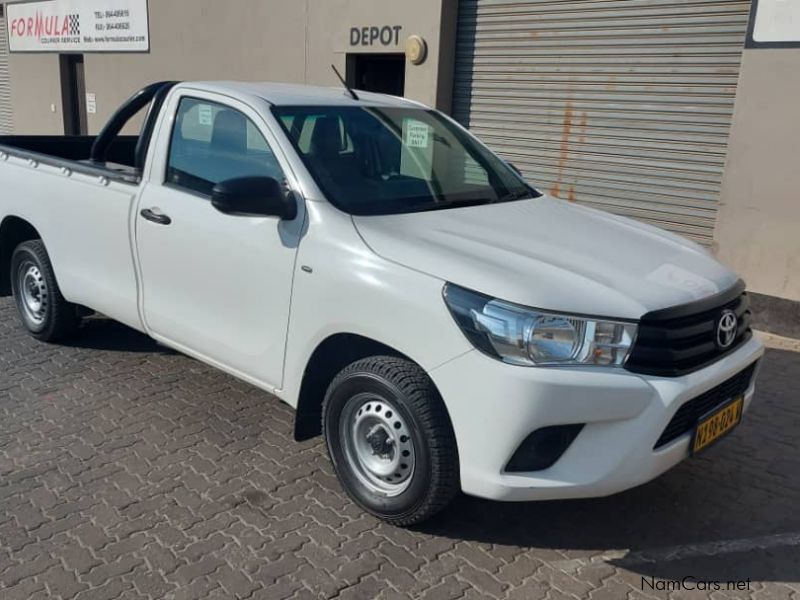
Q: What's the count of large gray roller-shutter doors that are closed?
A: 1